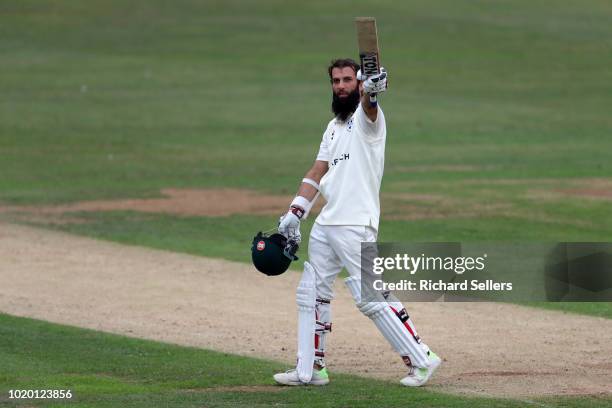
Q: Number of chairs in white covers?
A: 0